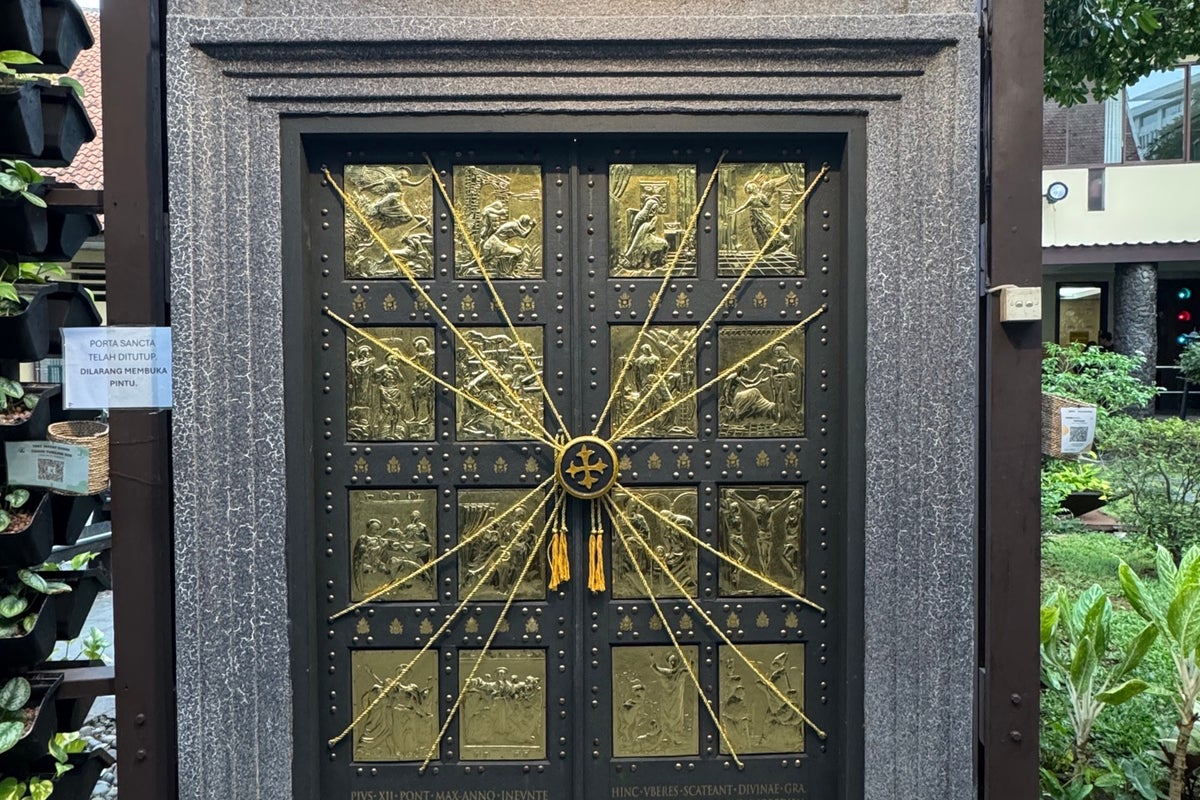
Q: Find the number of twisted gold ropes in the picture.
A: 12